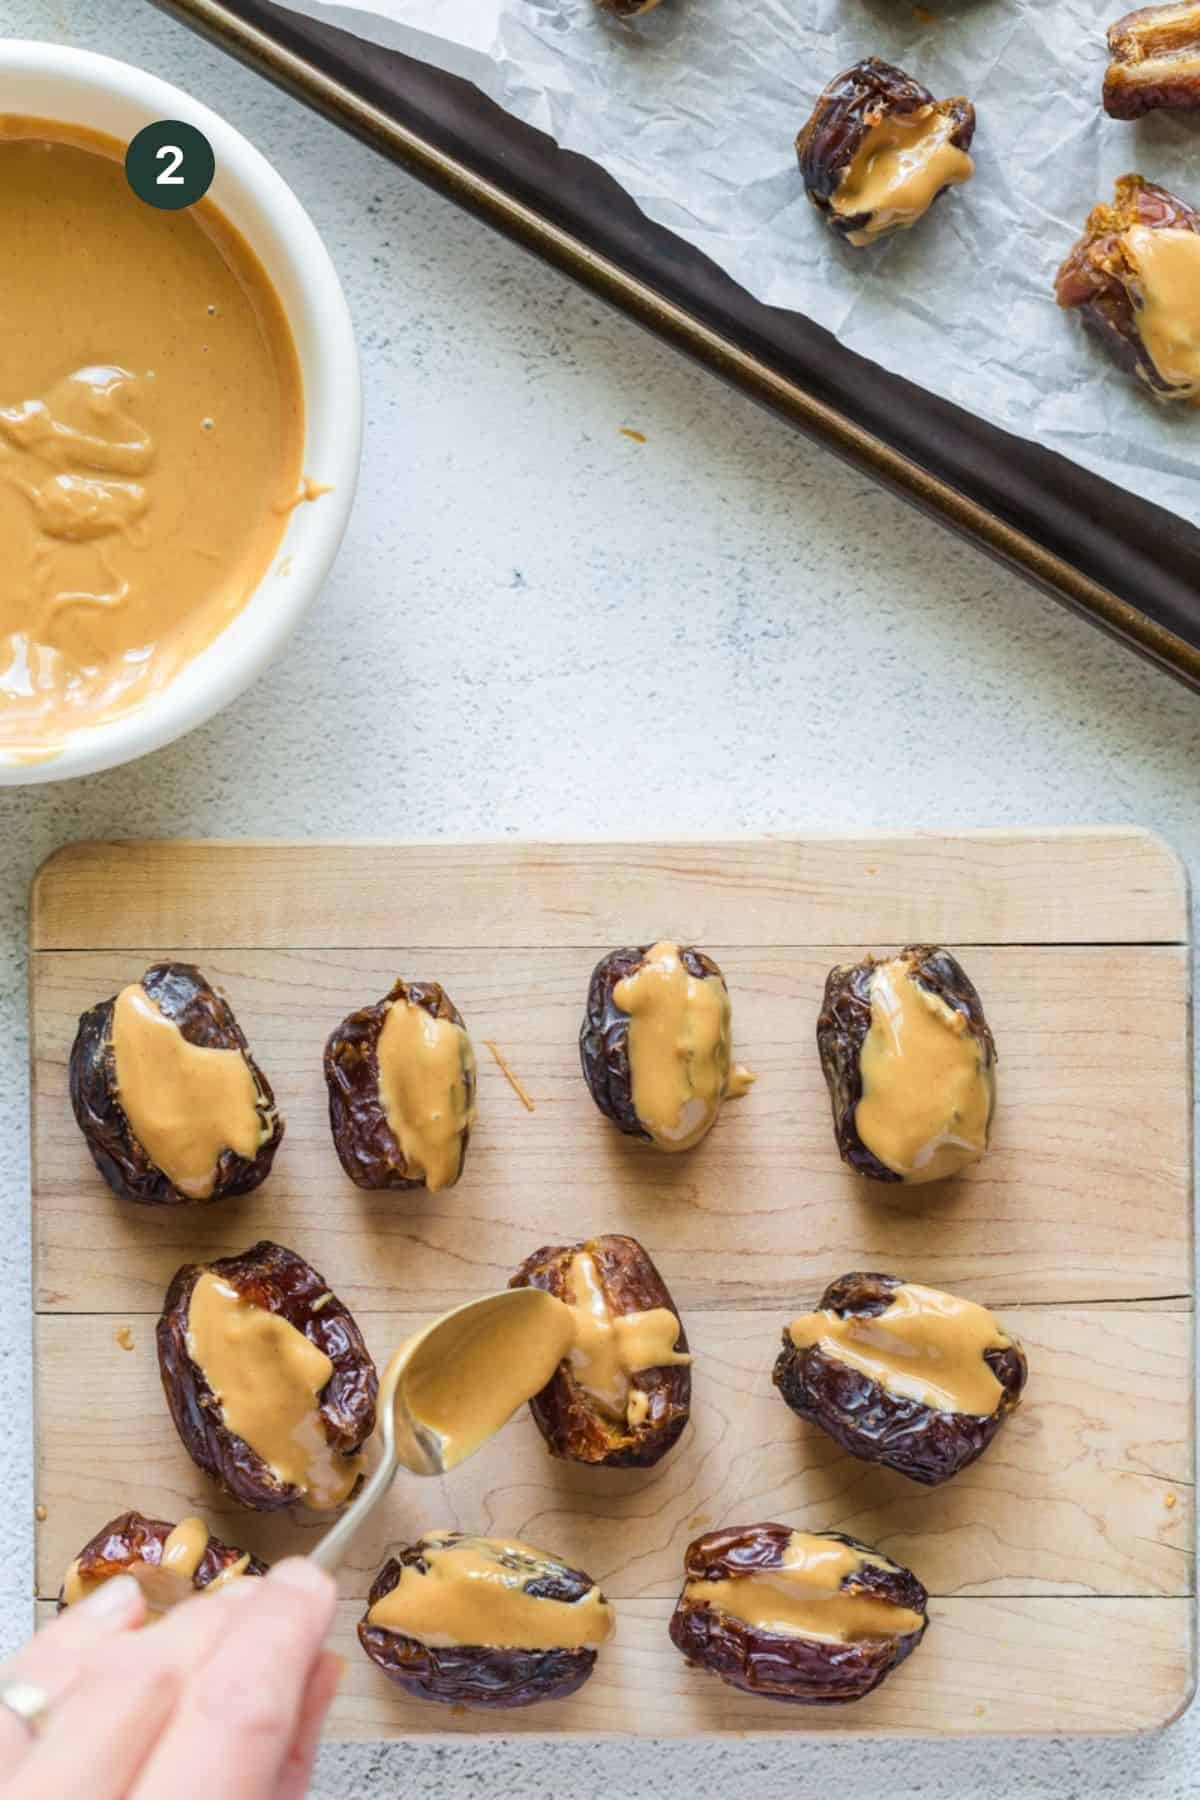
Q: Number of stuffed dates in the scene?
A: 12